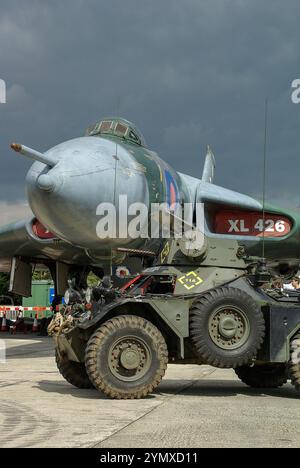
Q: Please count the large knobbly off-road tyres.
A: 5